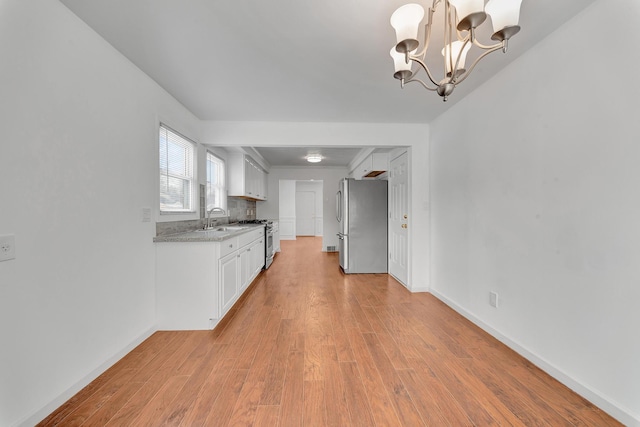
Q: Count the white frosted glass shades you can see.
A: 5